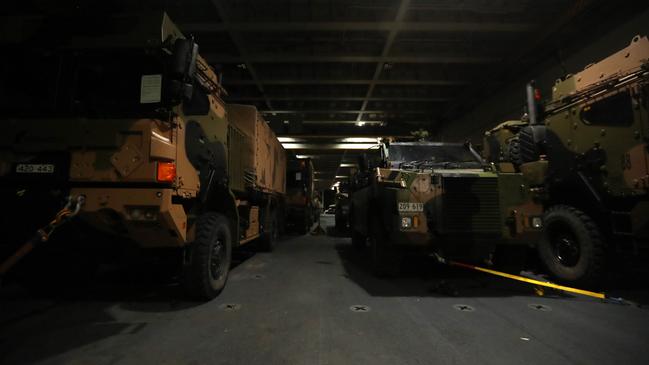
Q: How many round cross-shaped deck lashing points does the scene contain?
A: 4